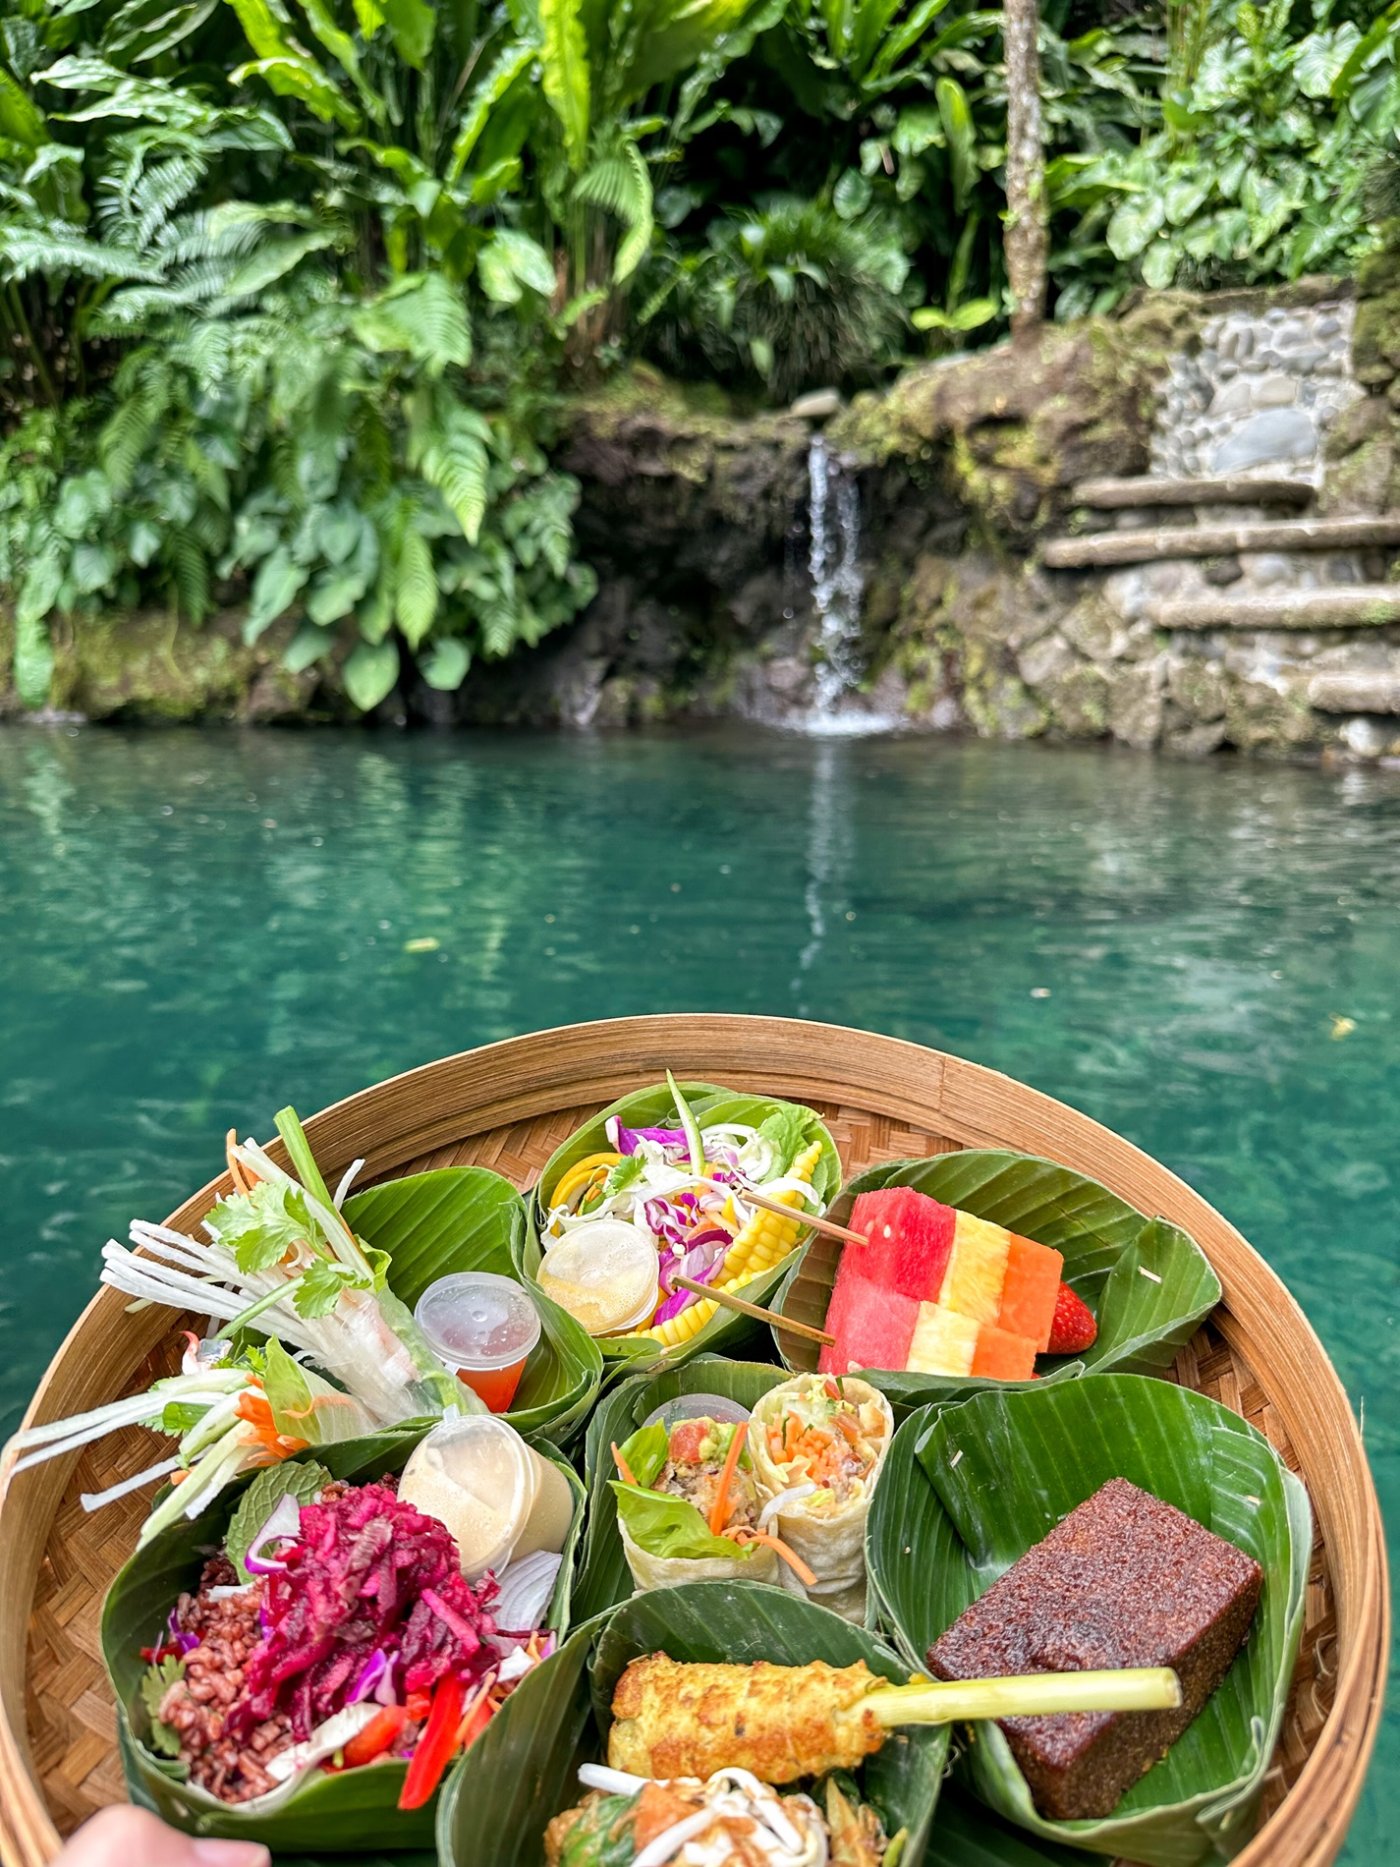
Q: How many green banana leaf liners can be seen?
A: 7